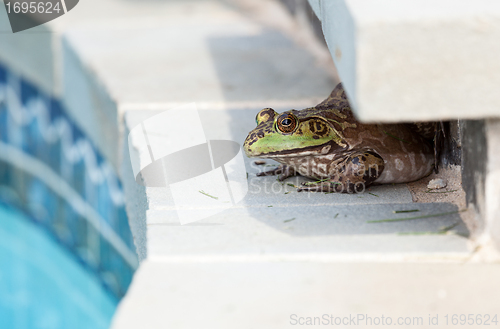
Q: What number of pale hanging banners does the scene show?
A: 0